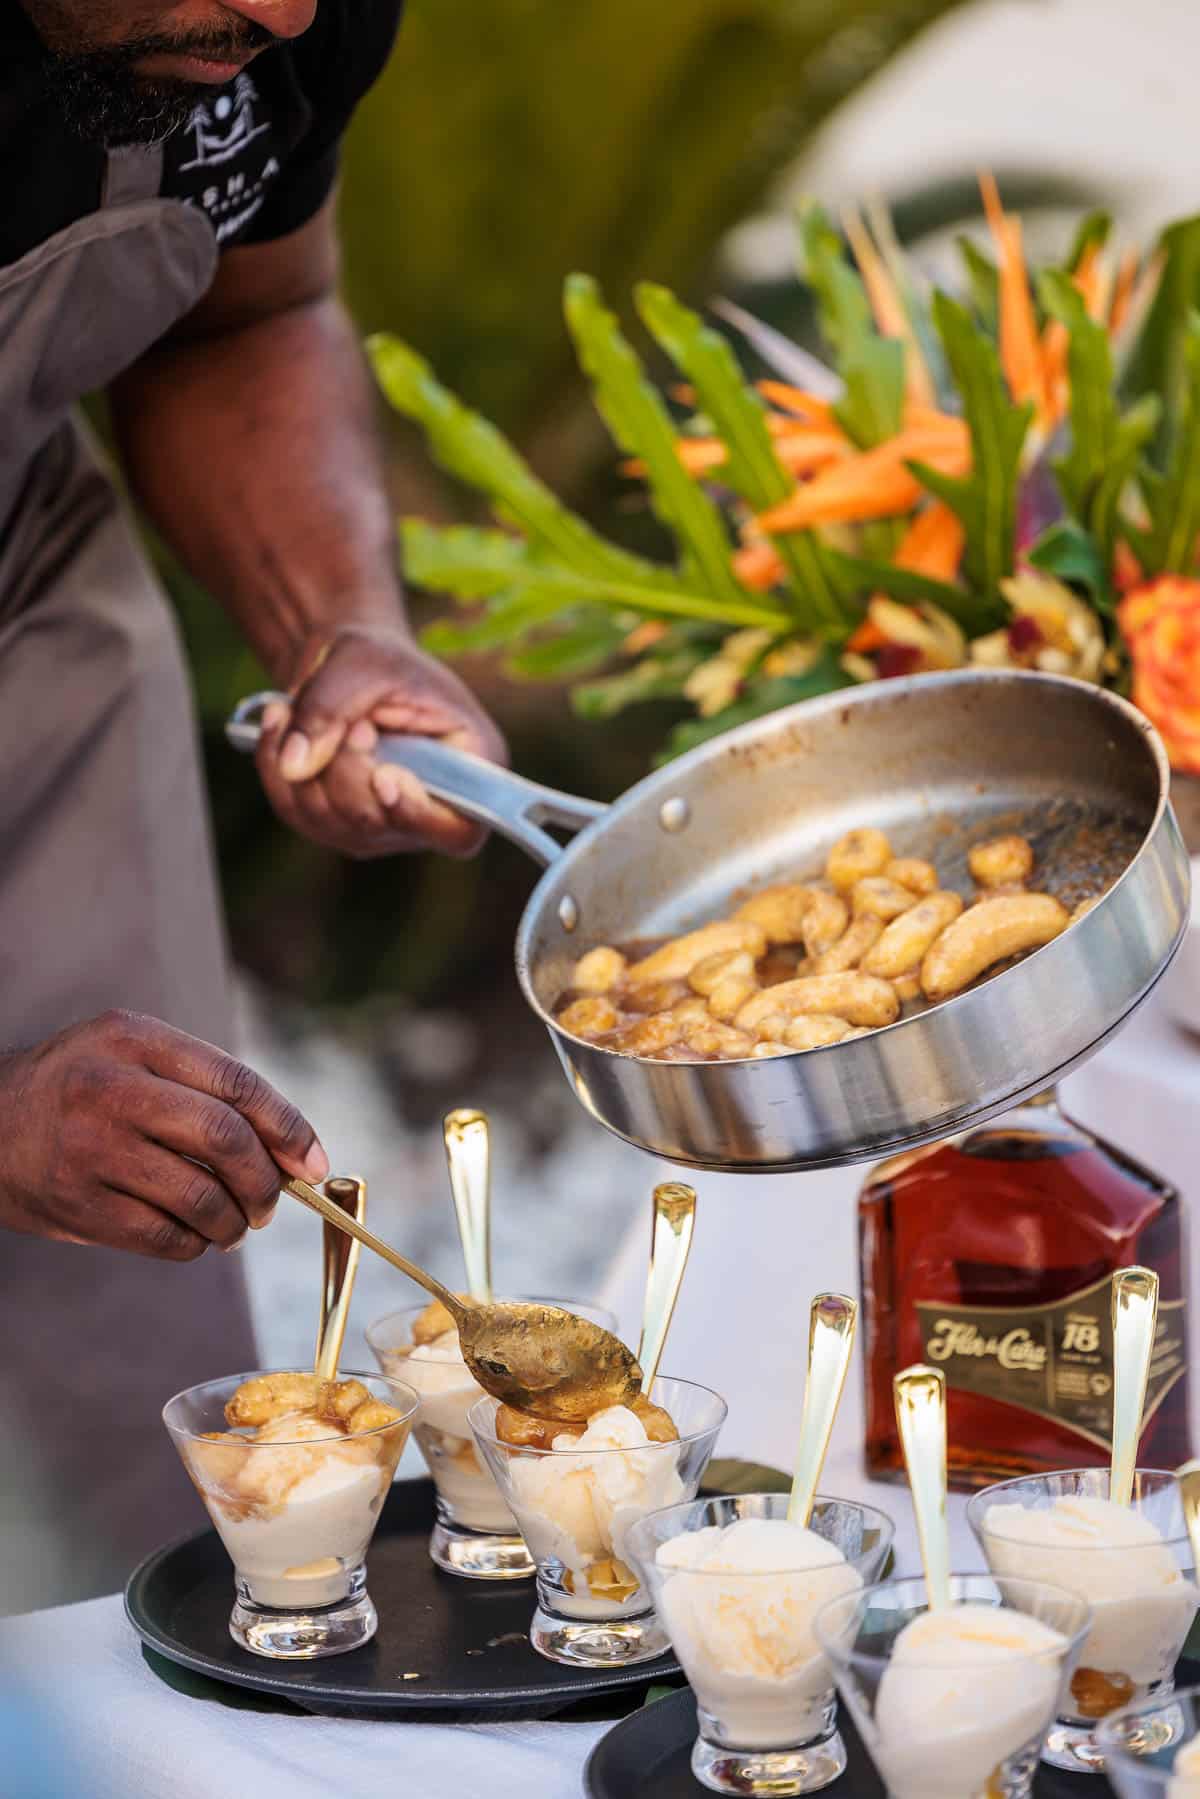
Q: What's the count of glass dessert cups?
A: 7